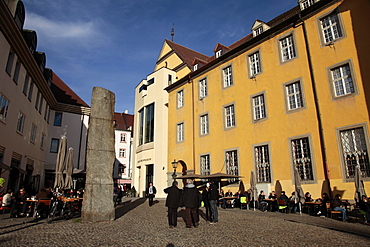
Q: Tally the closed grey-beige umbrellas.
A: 5